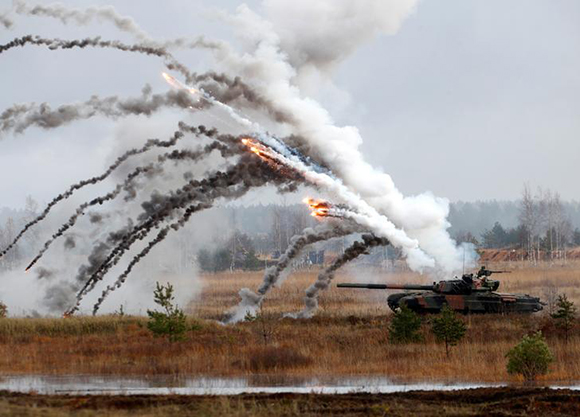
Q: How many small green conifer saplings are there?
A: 5